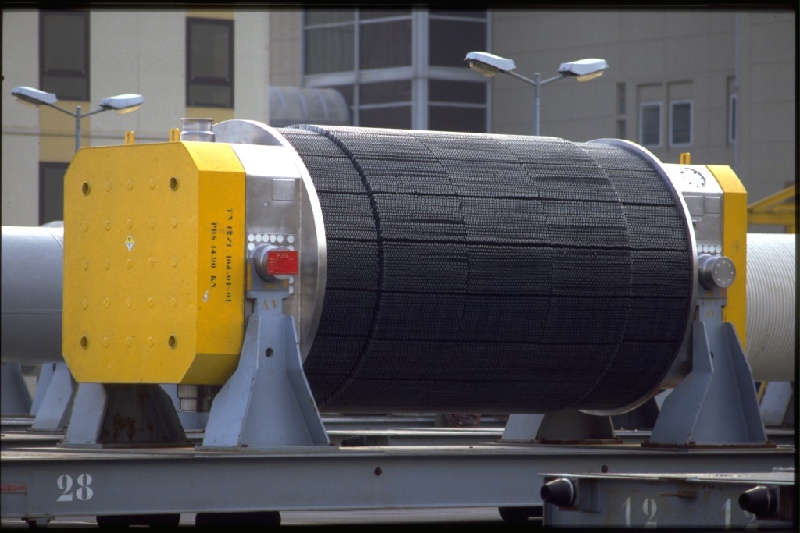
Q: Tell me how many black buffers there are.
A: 2